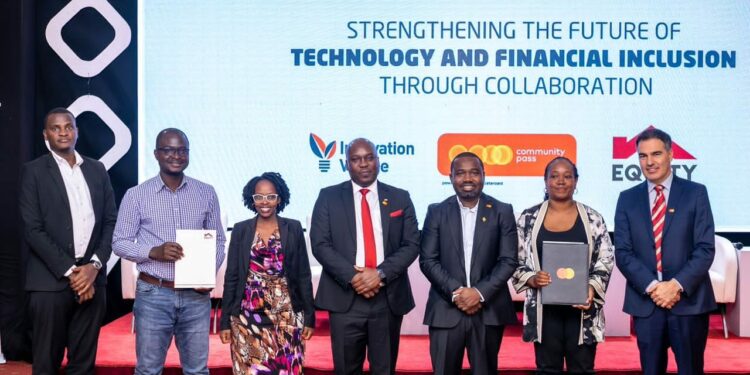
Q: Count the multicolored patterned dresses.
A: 1